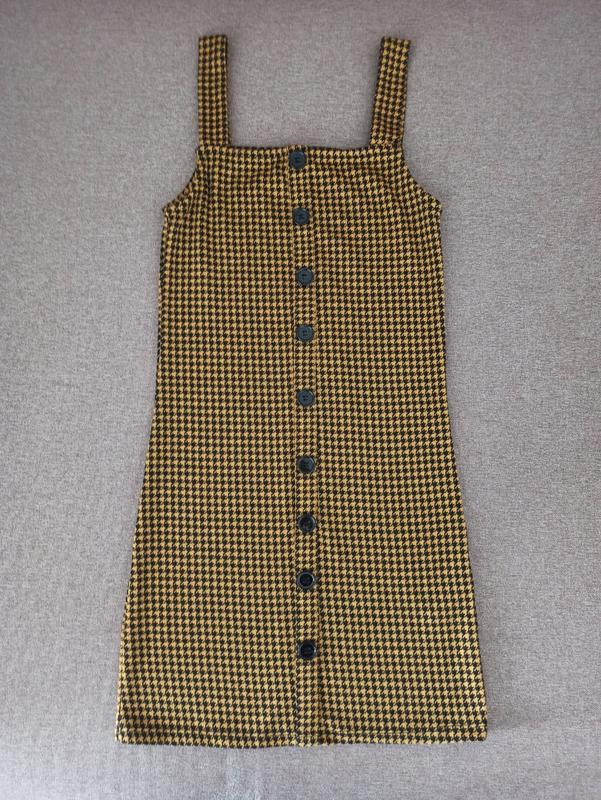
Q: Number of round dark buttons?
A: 9